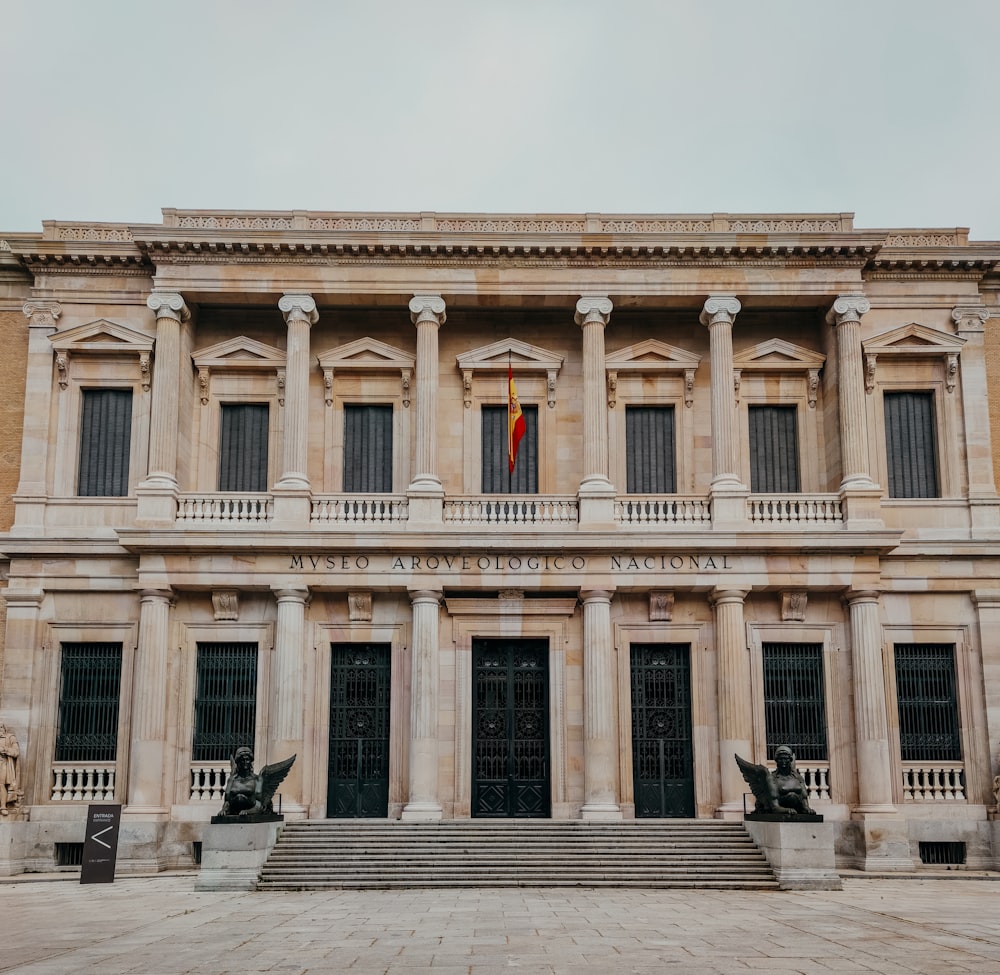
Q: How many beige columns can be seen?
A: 12